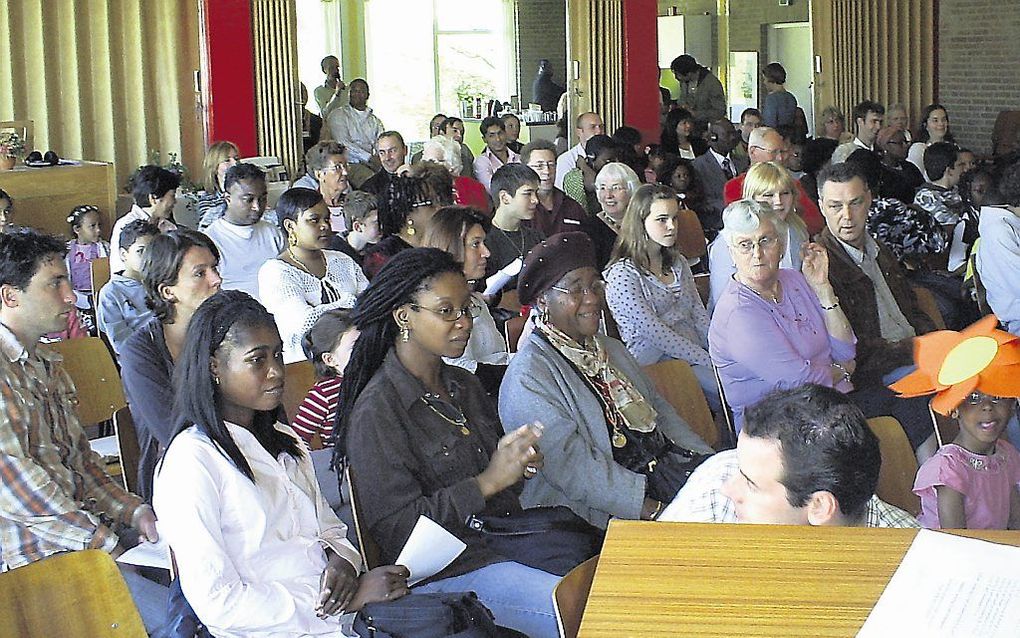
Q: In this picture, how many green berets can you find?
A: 0